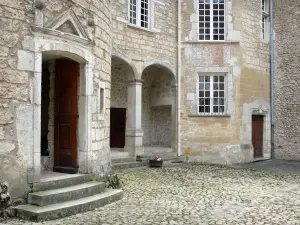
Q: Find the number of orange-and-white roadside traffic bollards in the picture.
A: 0